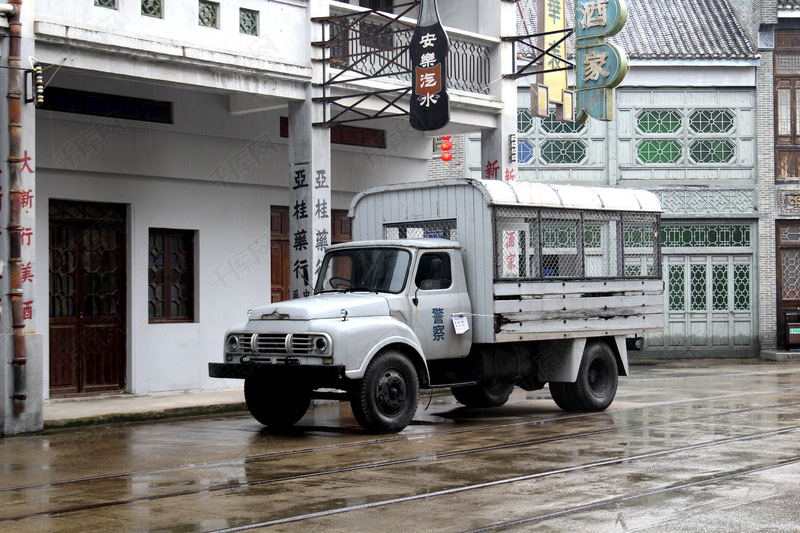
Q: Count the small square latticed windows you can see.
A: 4